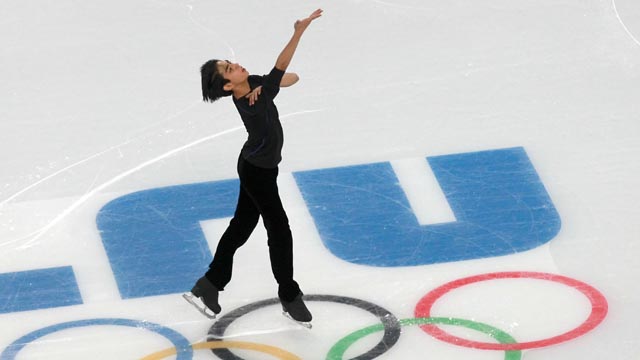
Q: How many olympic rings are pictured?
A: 5